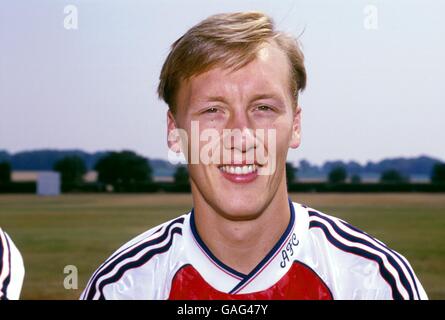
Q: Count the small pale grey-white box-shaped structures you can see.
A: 1